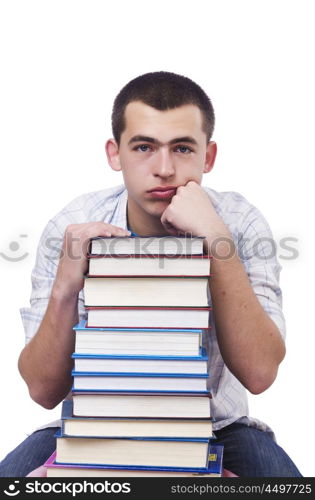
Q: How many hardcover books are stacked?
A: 11